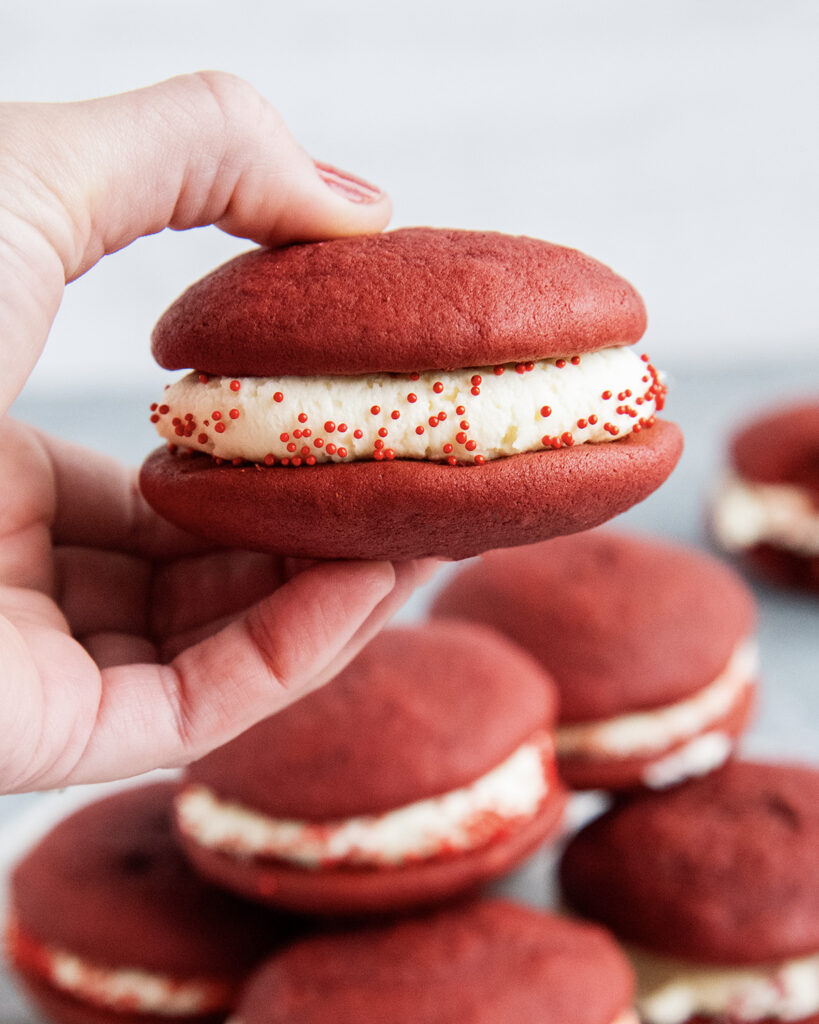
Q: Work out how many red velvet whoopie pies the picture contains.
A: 7